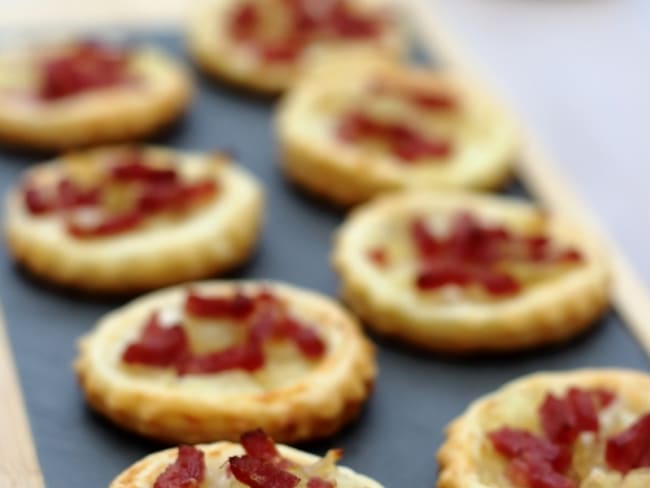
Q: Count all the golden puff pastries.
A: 8